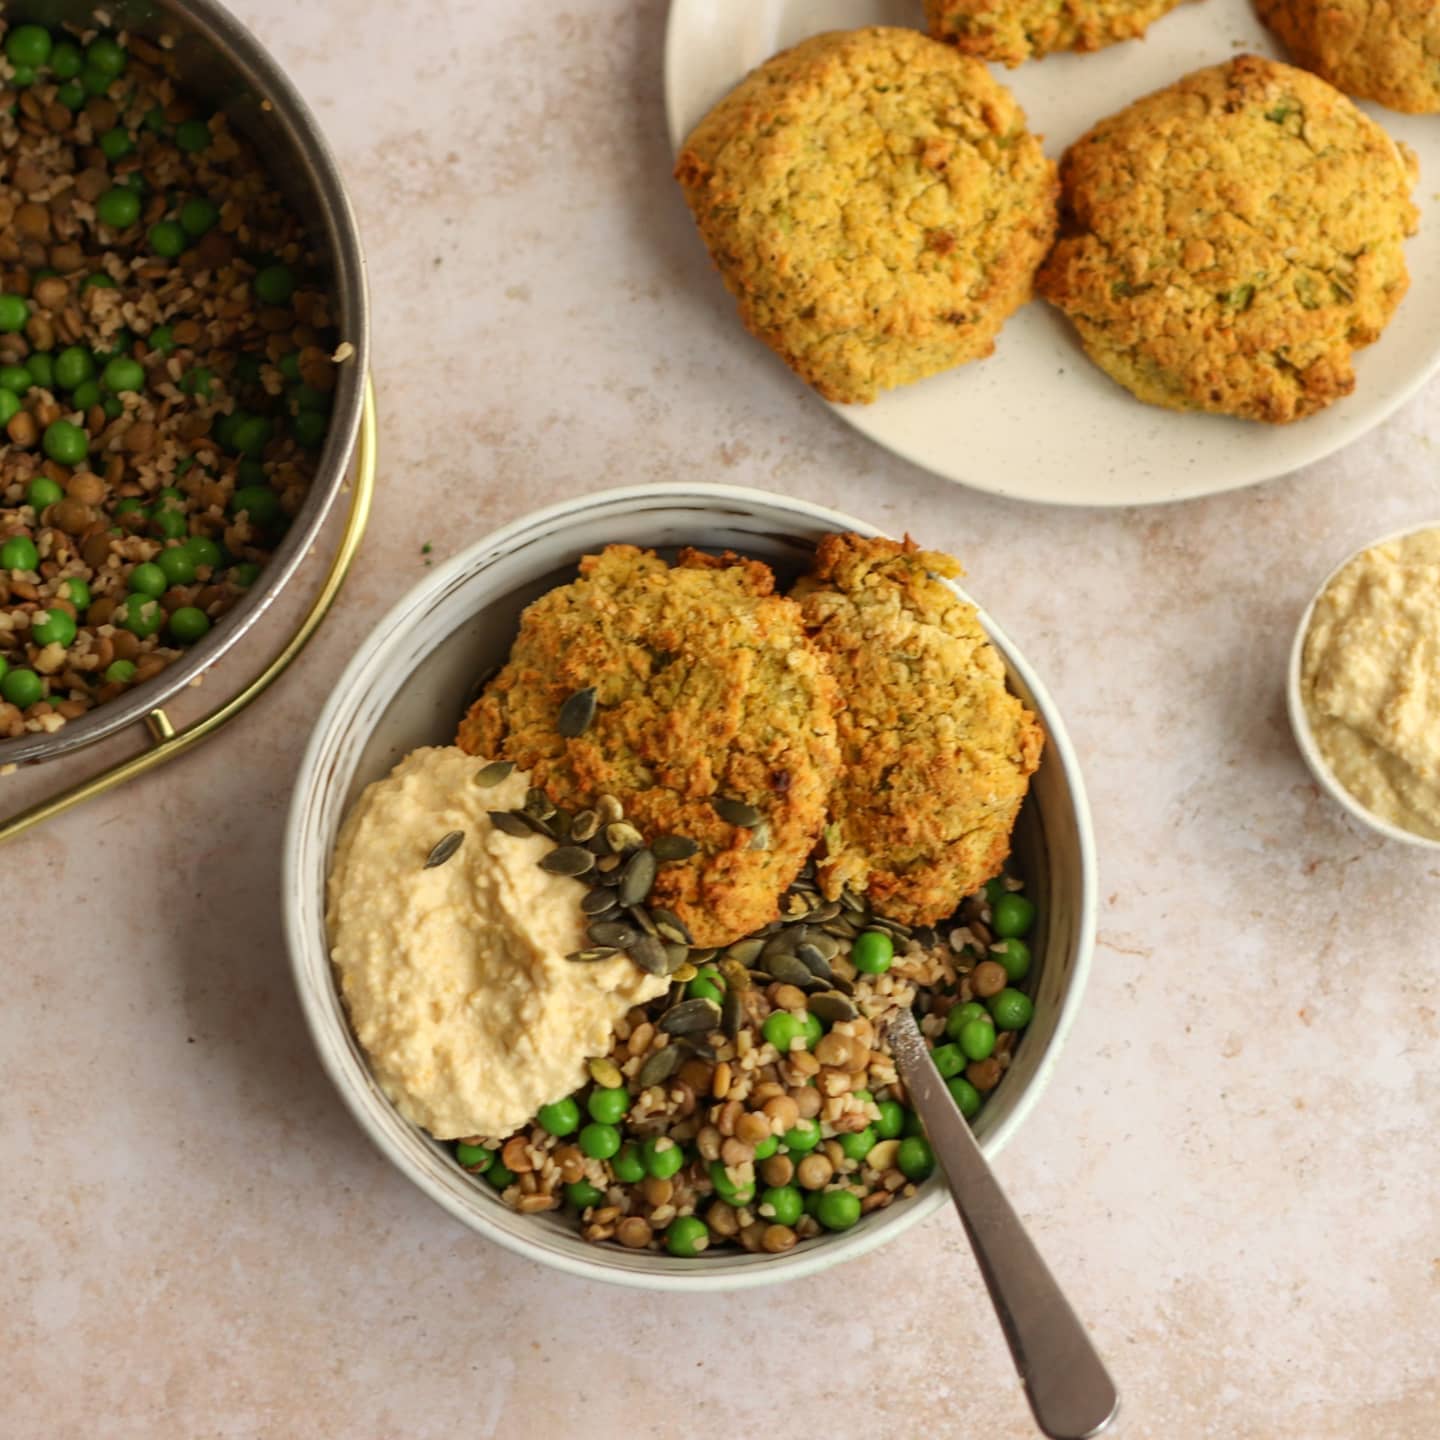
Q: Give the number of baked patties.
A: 6